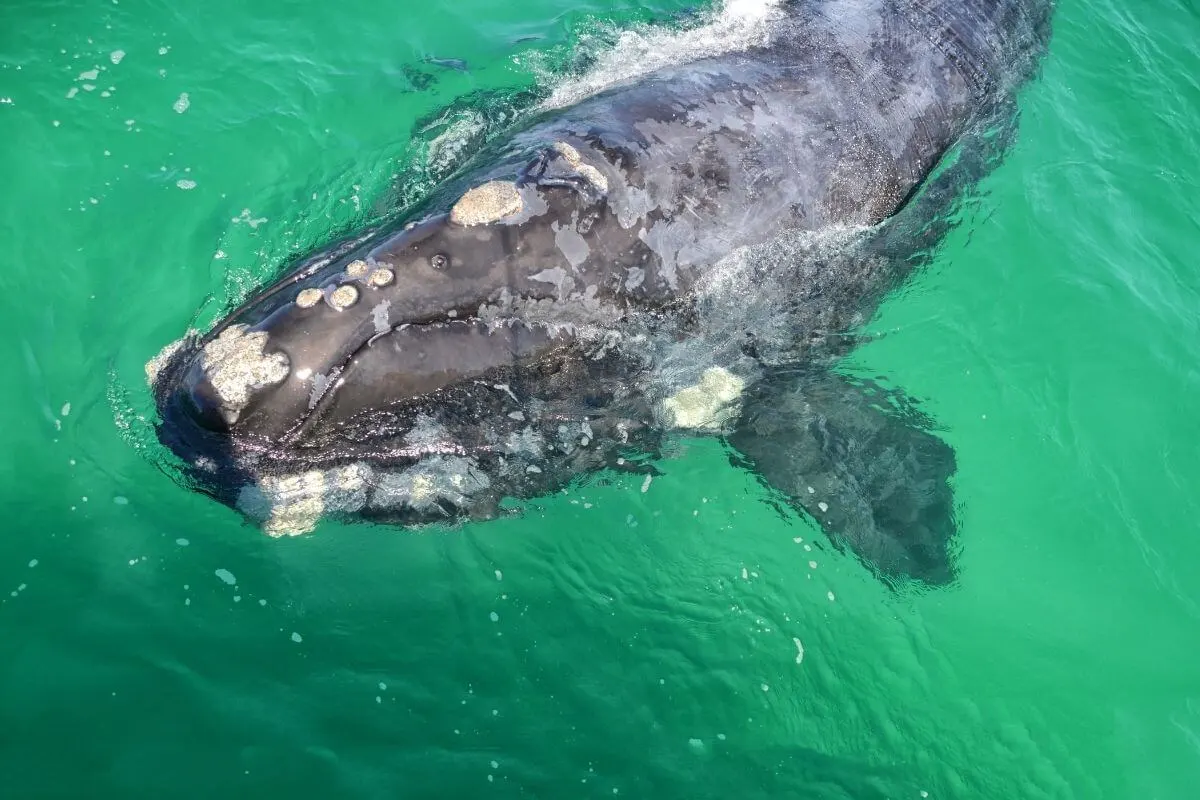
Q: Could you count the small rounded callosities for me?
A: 4